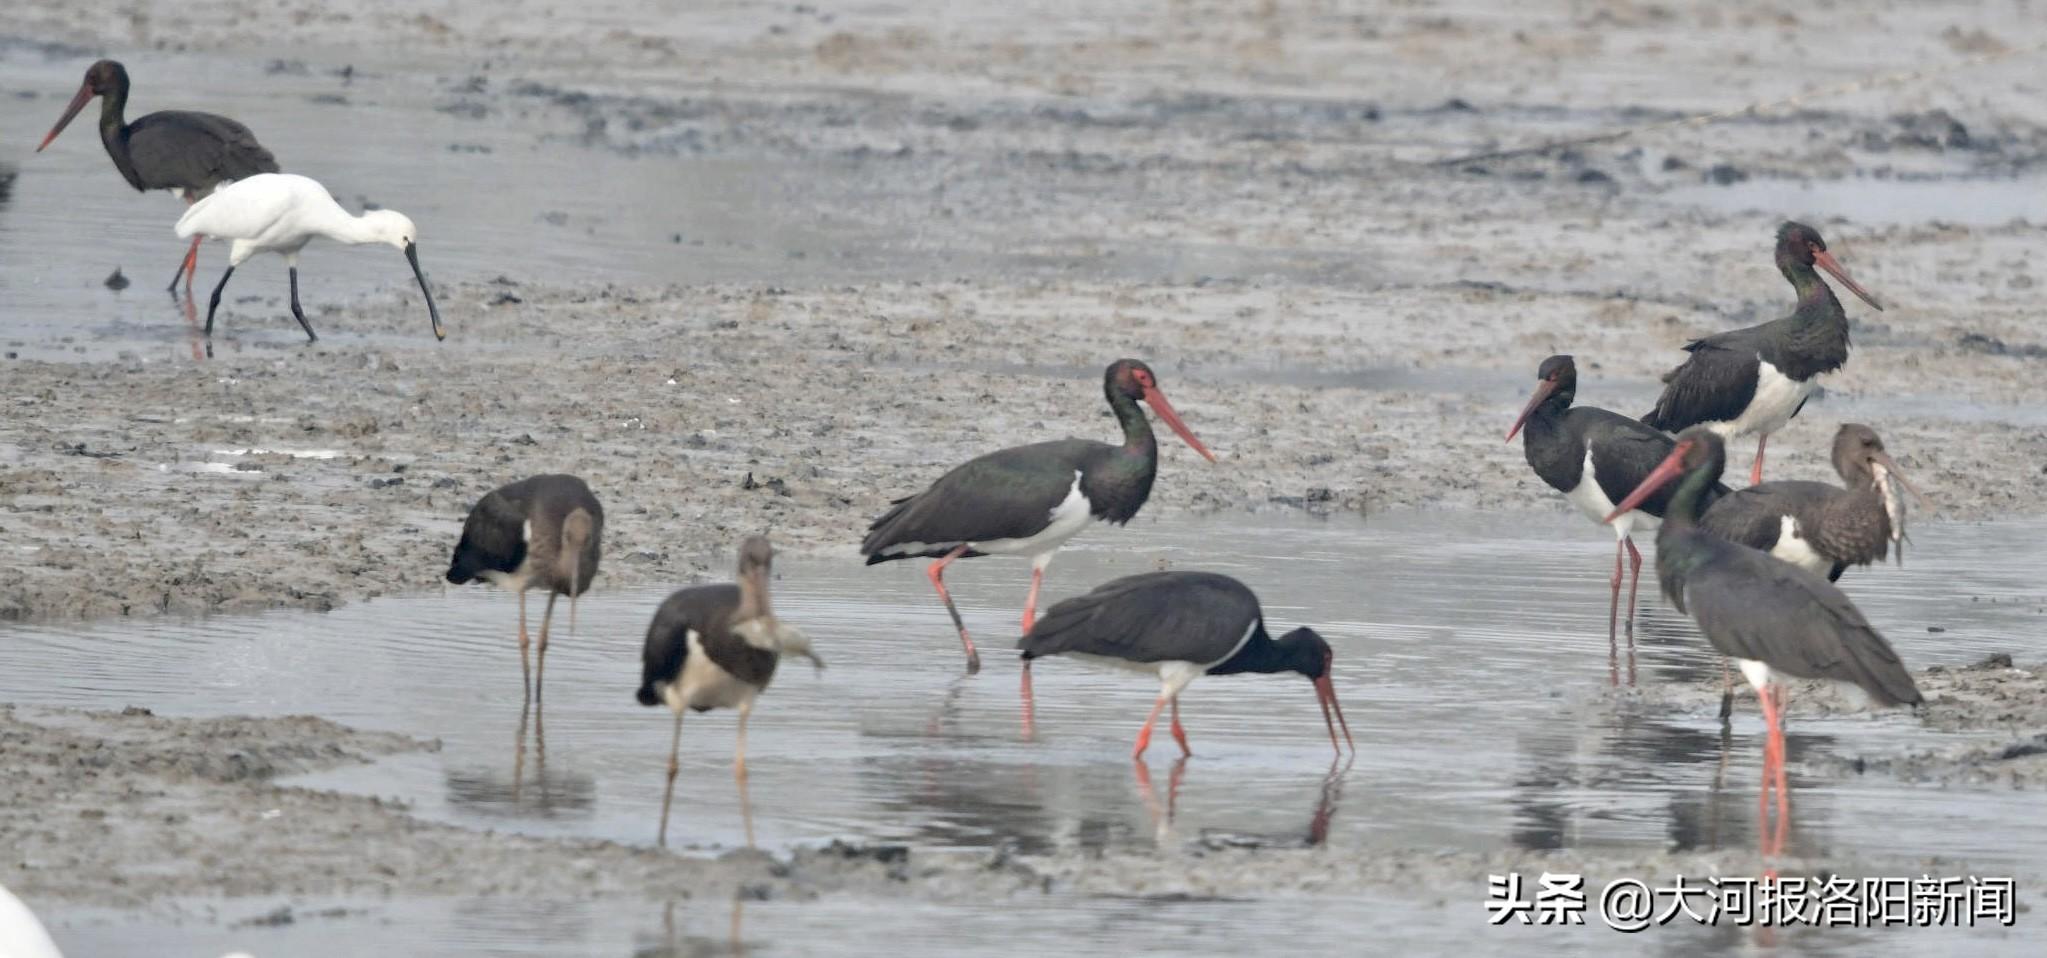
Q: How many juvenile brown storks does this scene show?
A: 3